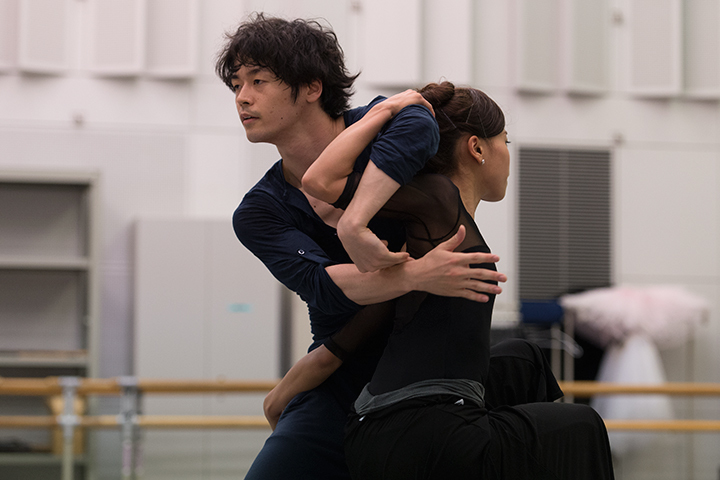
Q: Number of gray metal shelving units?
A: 1